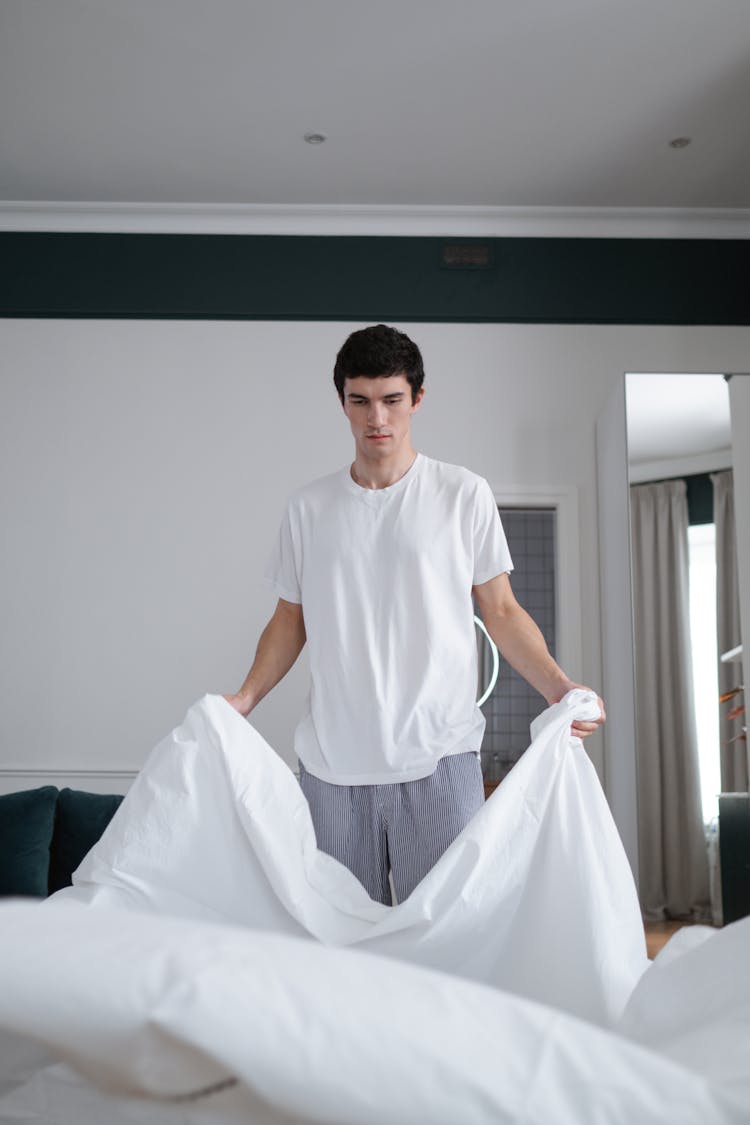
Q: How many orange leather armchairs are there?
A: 0